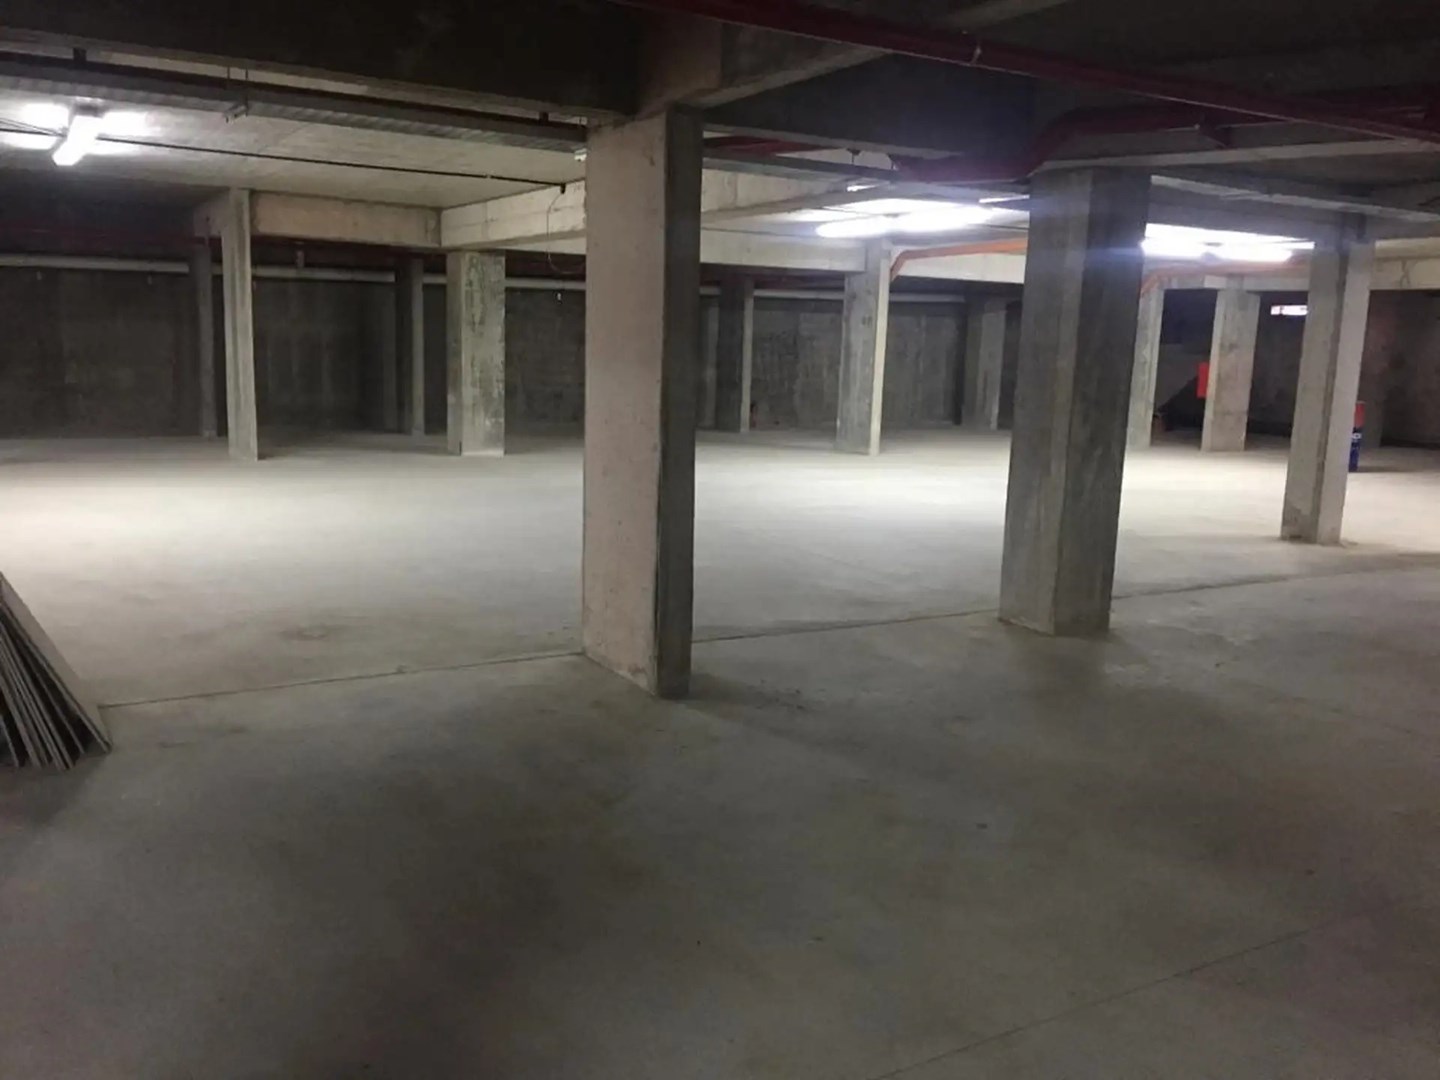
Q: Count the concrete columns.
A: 12